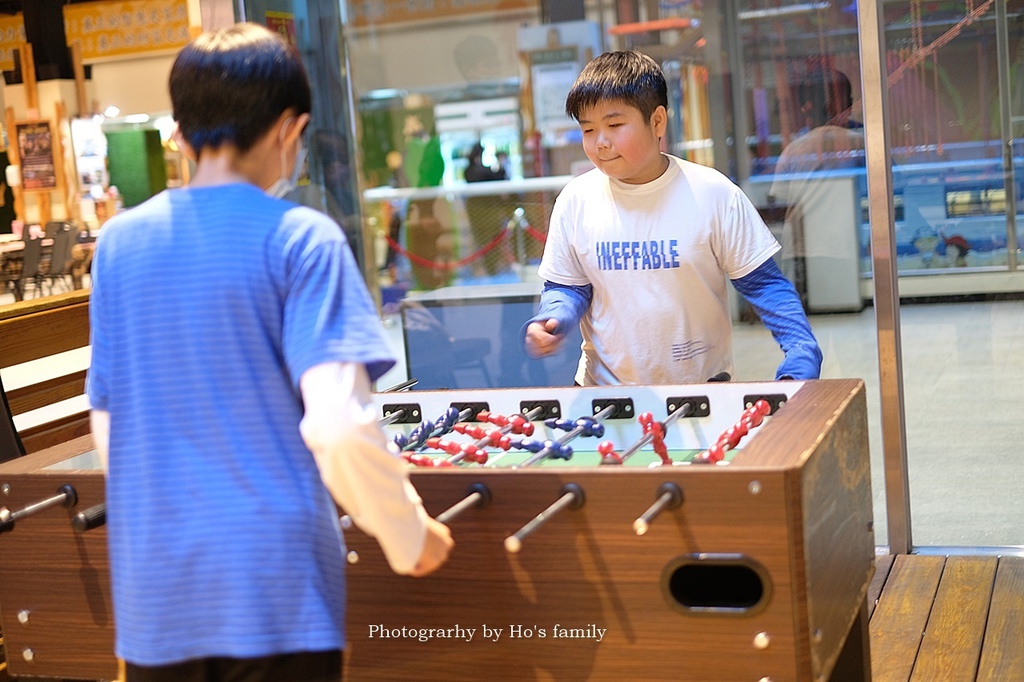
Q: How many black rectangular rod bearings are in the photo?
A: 6